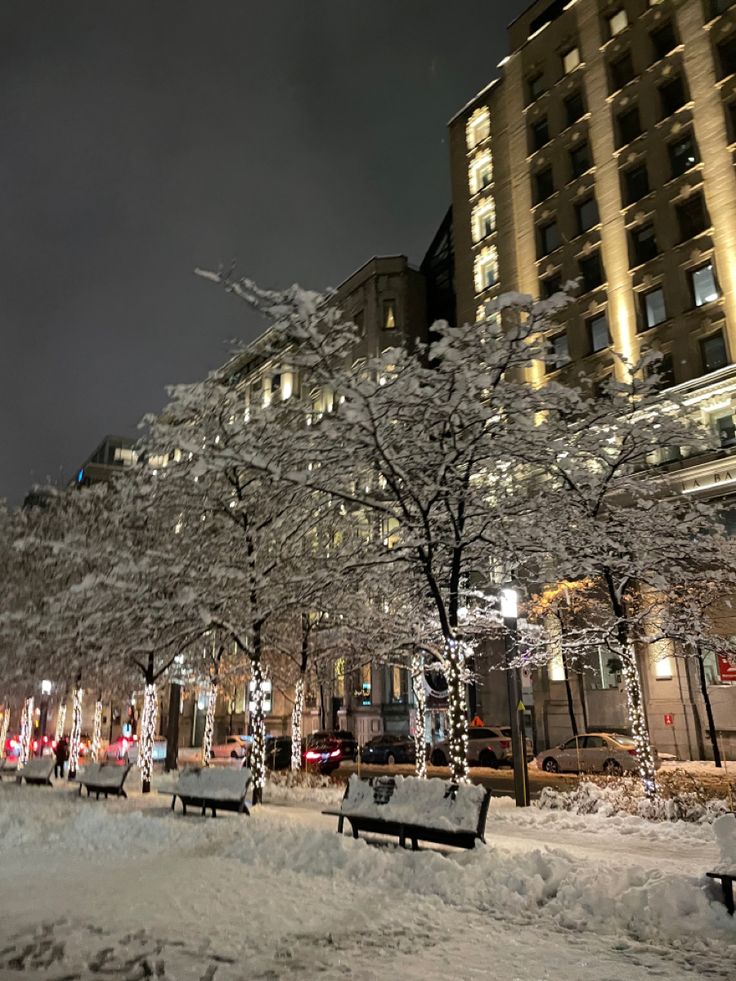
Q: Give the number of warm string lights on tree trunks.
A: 12